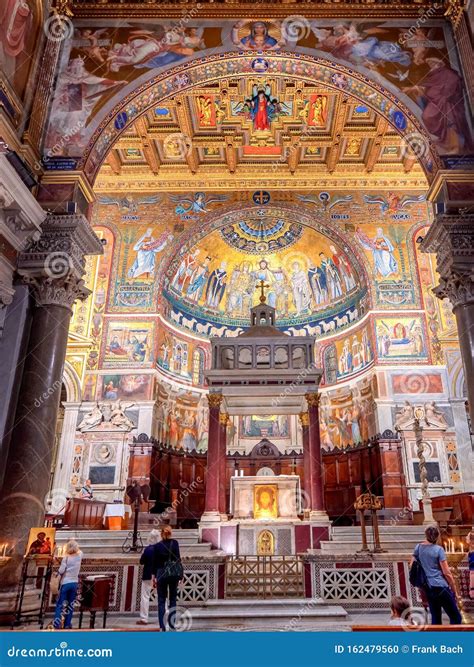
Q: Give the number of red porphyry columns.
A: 4